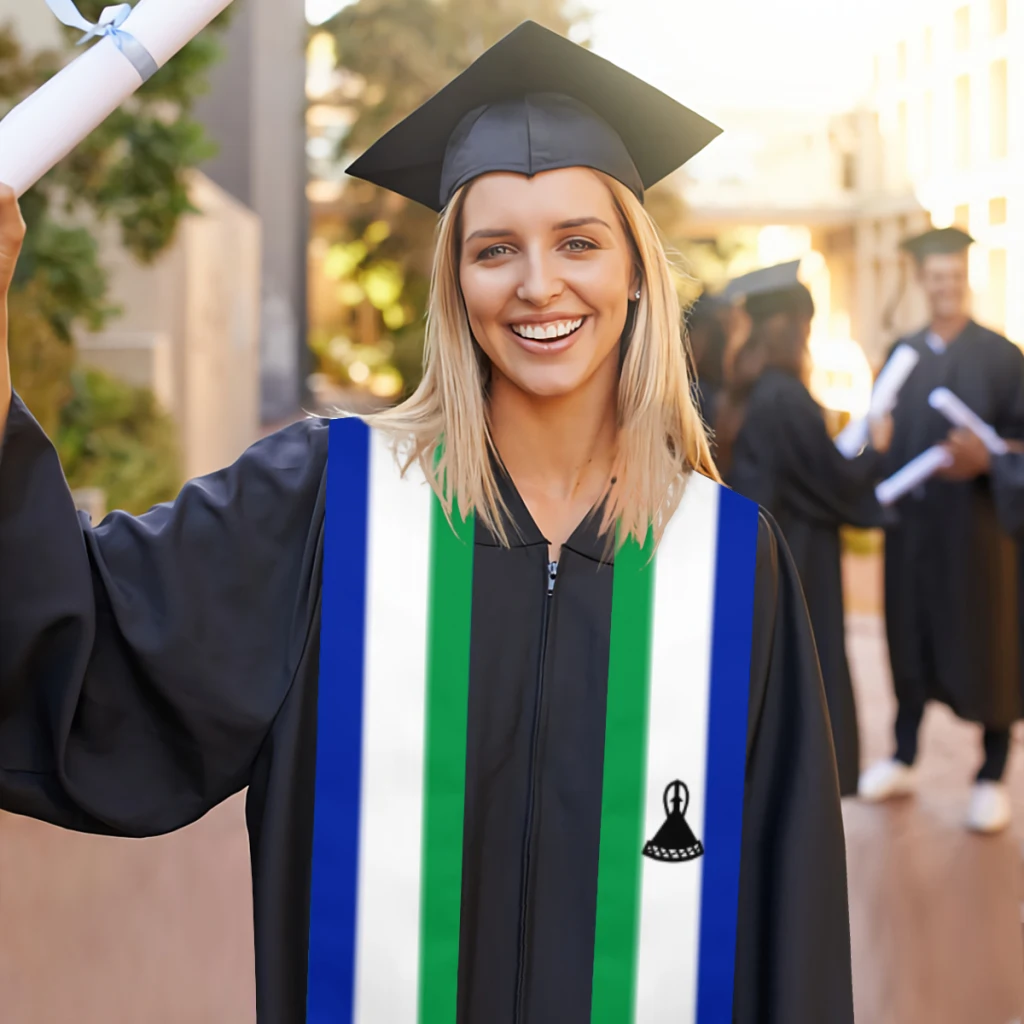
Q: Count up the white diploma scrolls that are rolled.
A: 4